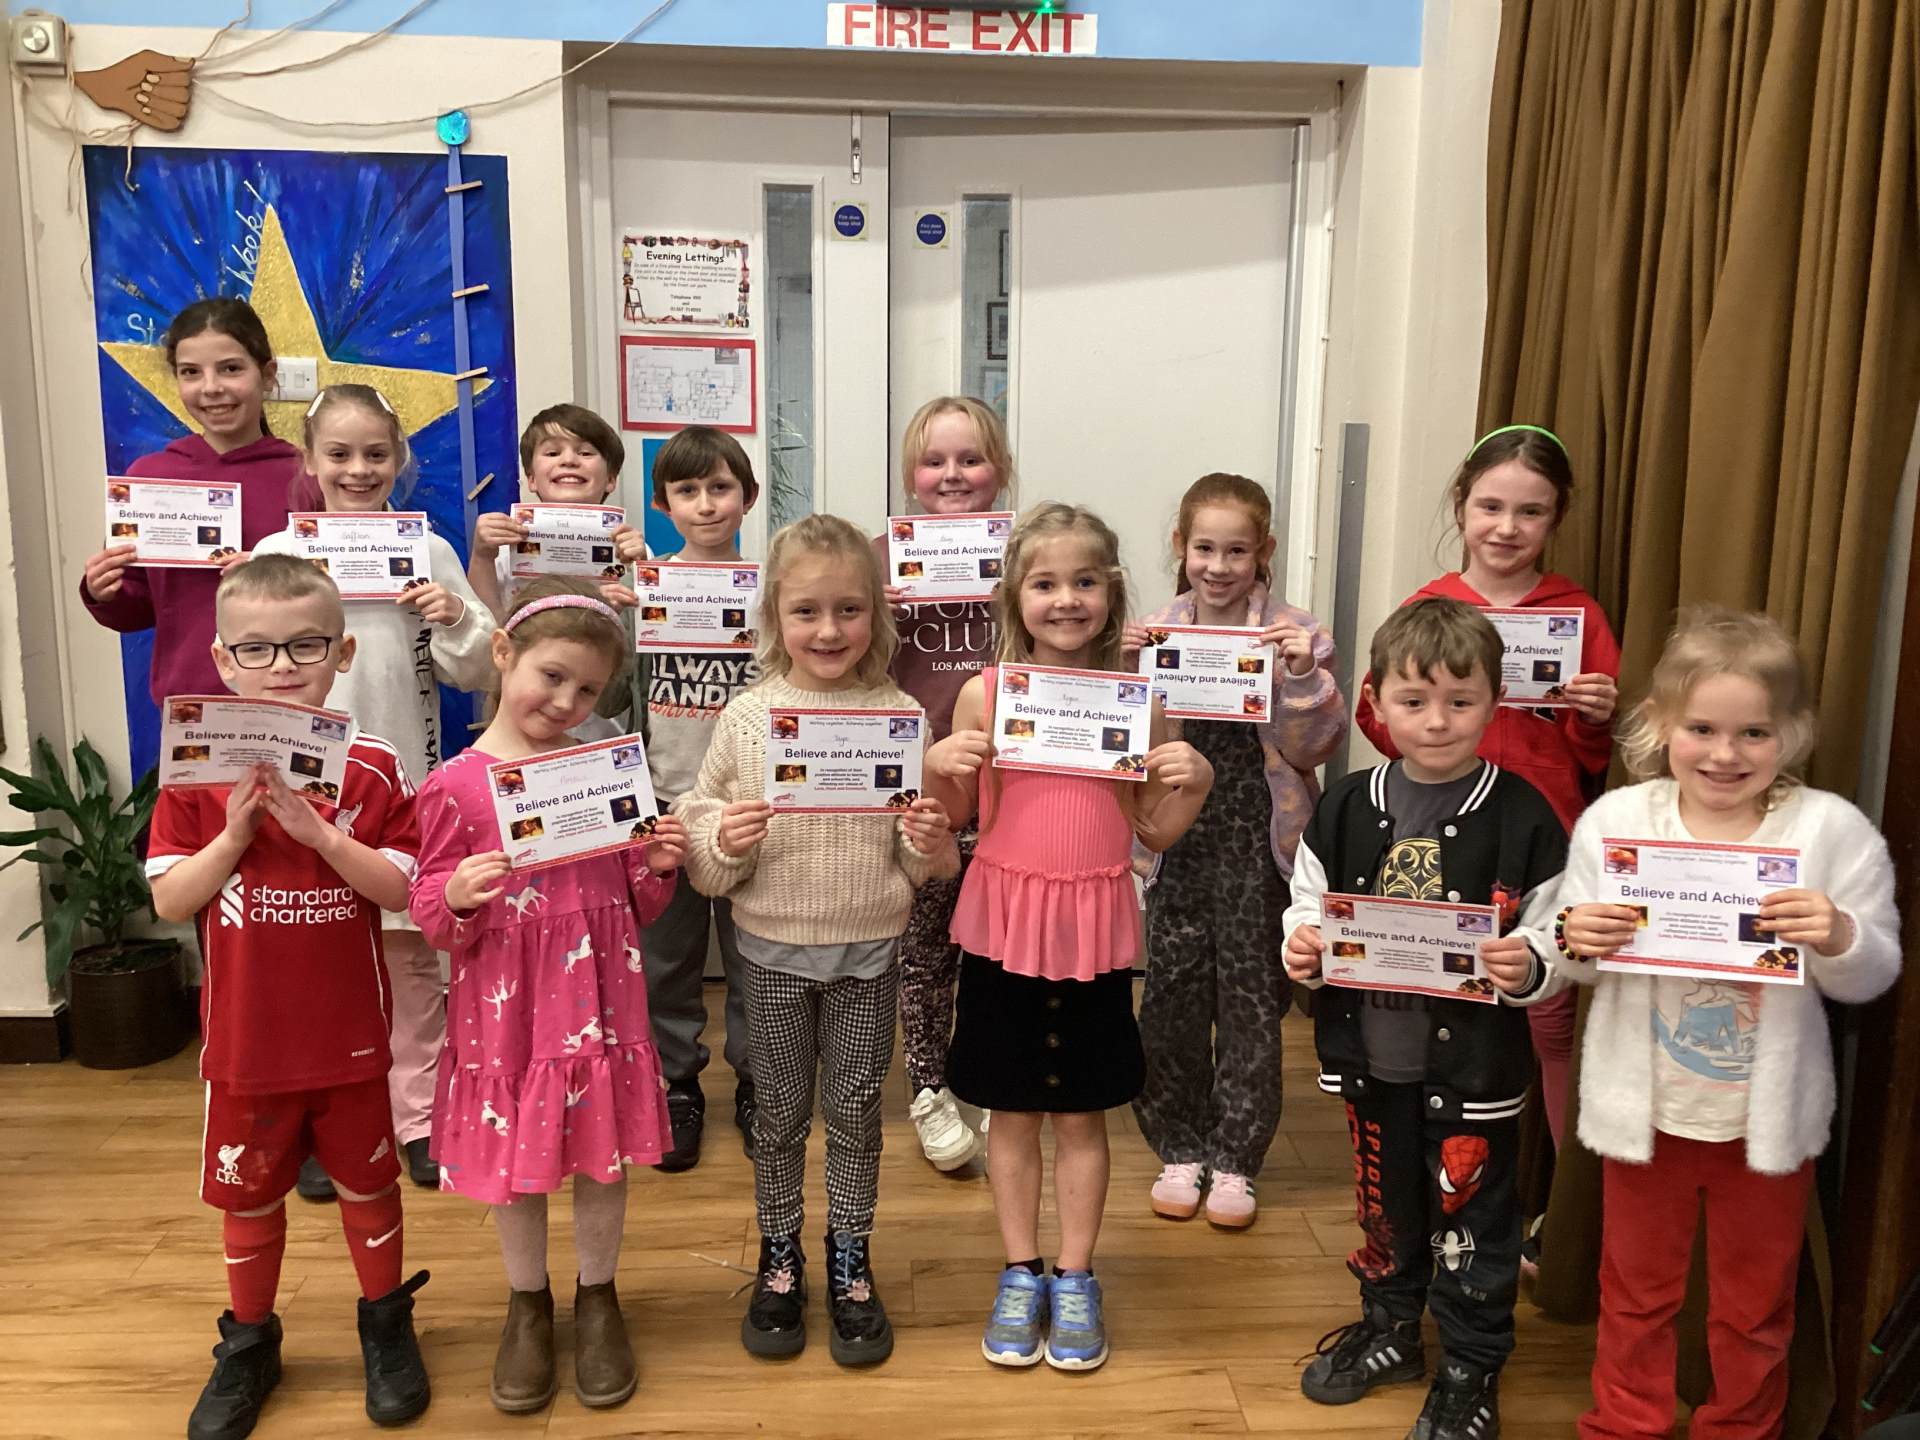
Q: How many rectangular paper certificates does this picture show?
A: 13